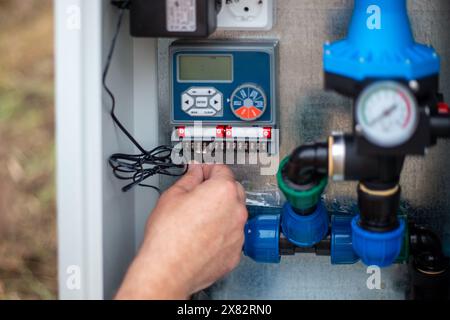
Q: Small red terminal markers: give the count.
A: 4